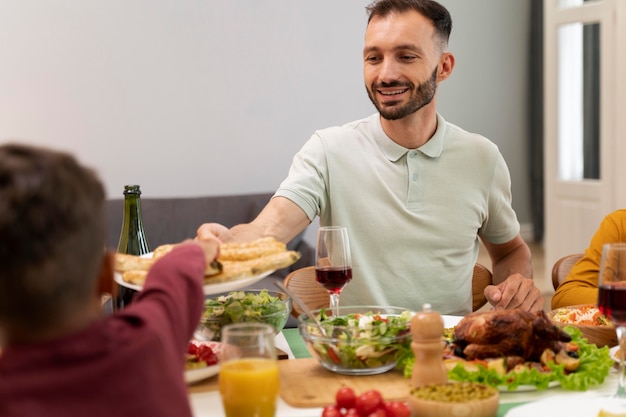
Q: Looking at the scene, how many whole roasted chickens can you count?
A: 1